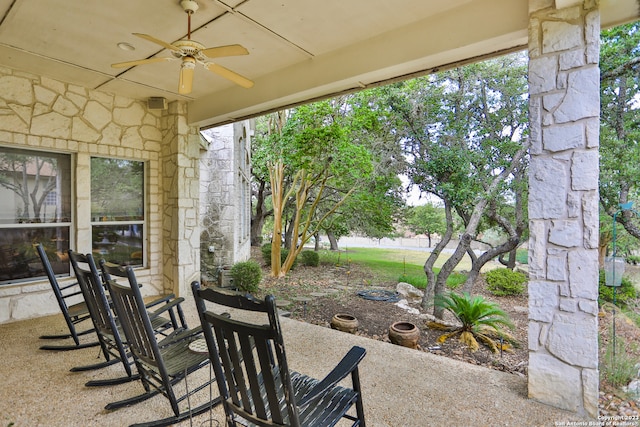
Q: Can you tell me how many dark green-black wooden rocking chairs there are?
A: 4